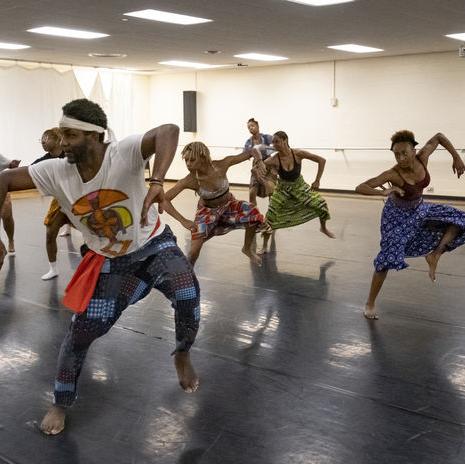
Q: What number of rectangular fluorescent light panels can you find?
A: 8